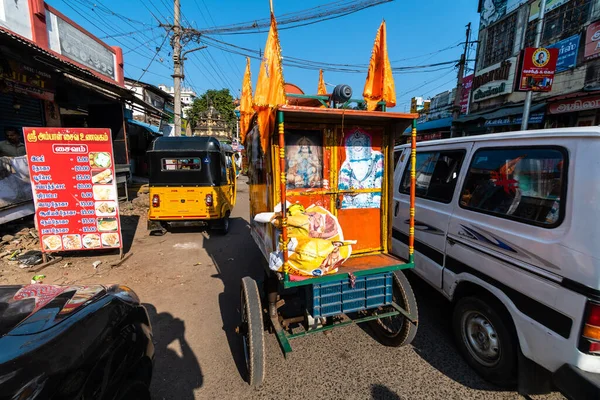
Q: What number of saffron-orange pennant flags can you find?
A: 4